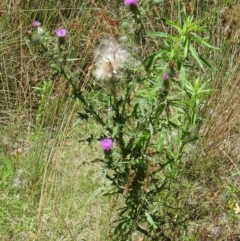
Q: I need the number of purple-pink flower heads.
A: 5